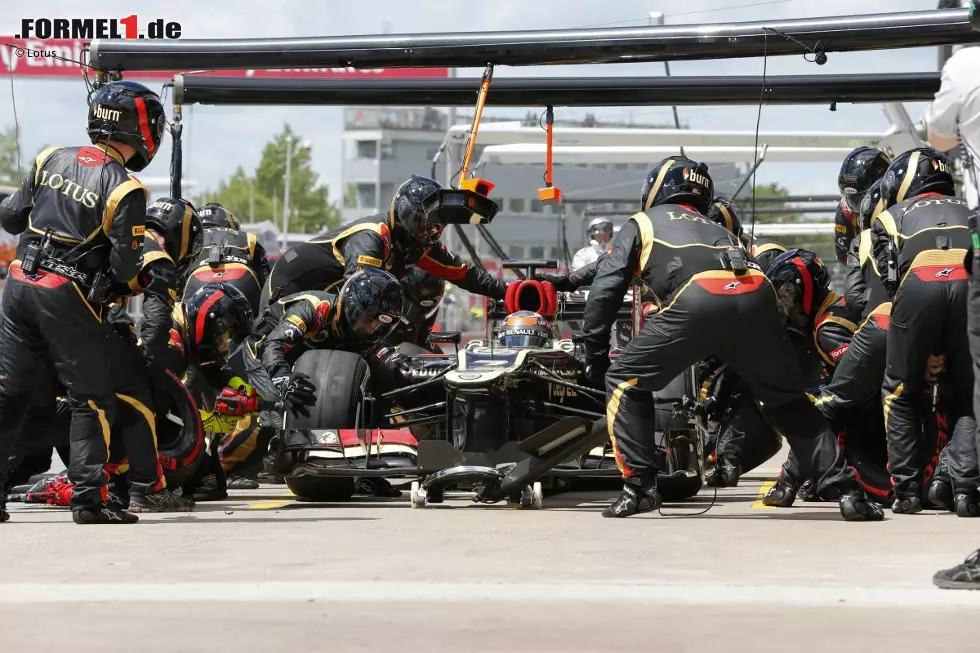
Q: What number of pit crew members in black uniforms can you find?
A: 13